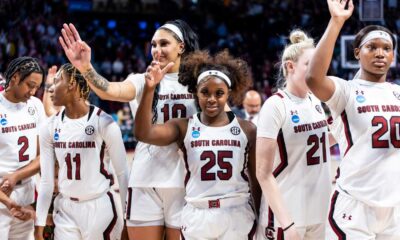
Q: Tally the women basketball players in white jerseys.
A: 6